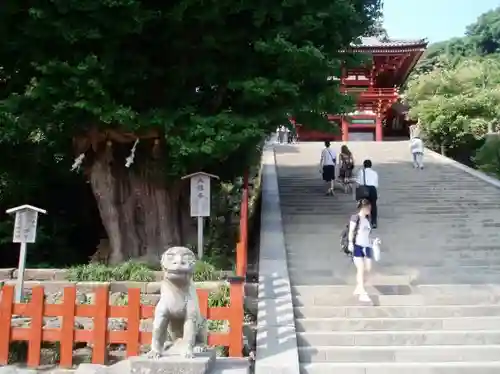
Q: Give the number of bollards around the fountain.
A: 0